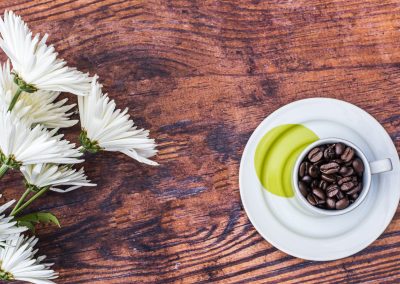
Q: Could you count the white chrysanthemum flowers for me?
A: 7